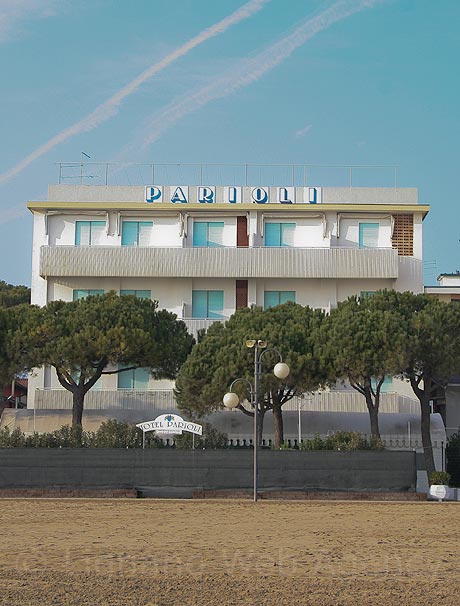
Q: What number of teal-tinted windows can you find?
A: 13